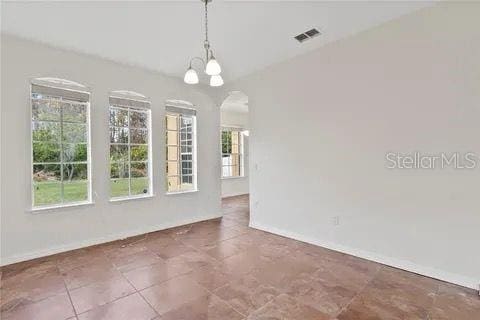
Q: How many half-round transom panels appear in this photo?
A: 3